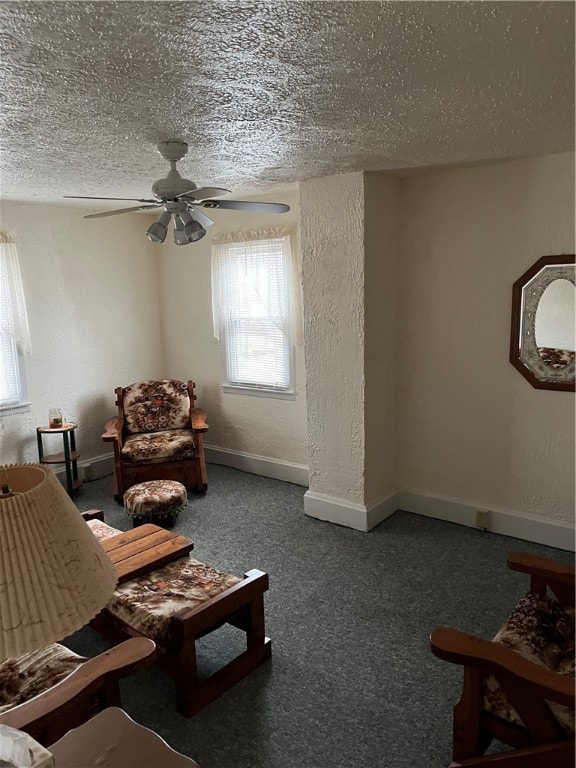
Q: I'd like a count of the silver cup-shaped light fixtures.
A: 3